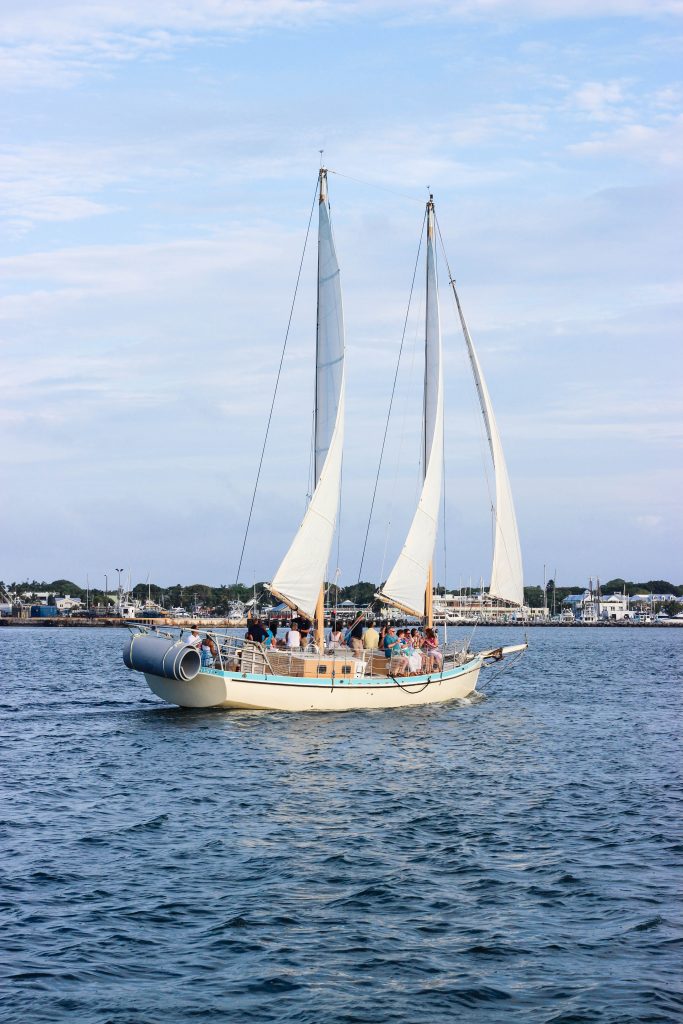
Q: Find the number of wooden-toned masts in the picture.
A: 2